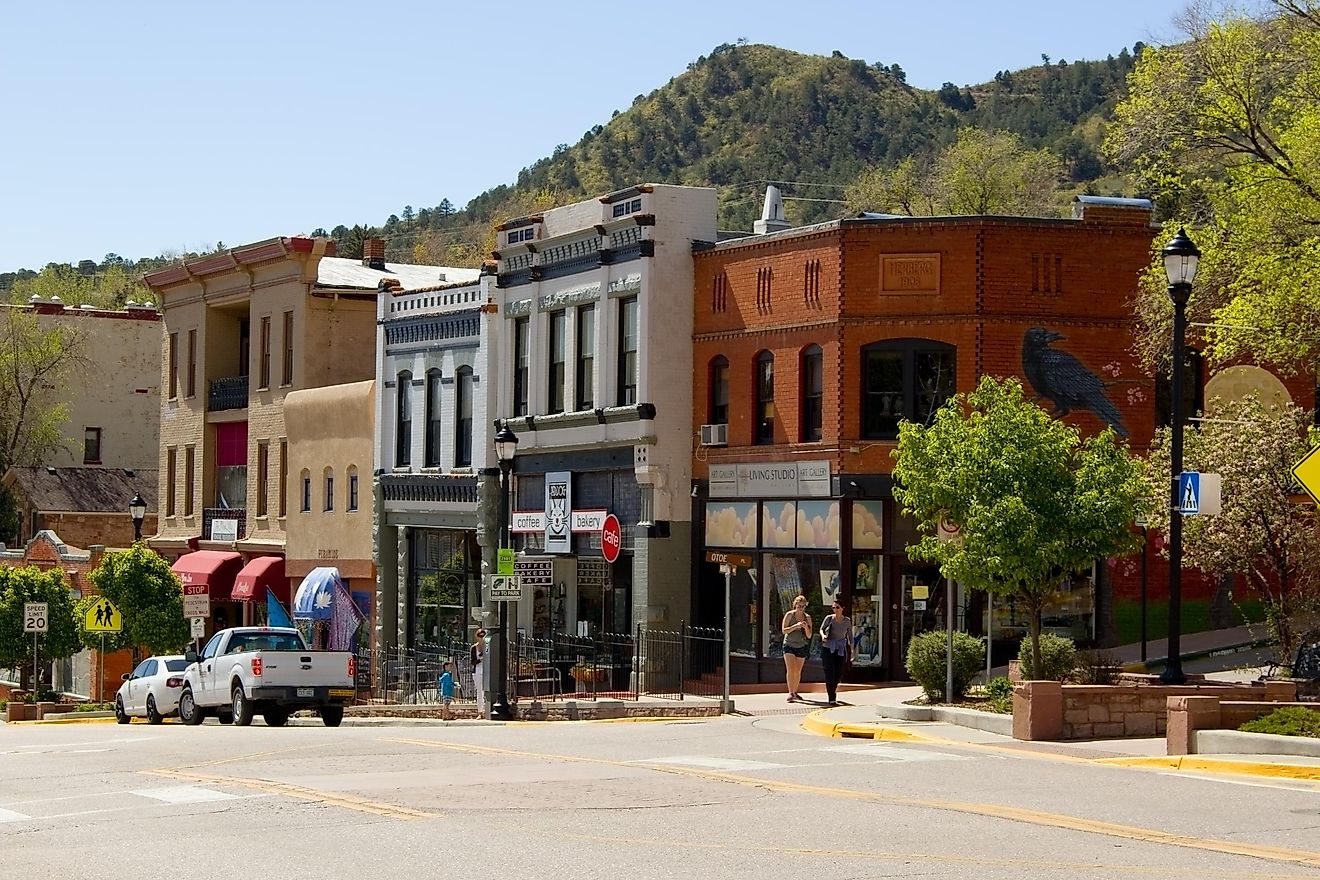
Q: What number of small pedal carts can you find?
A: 0